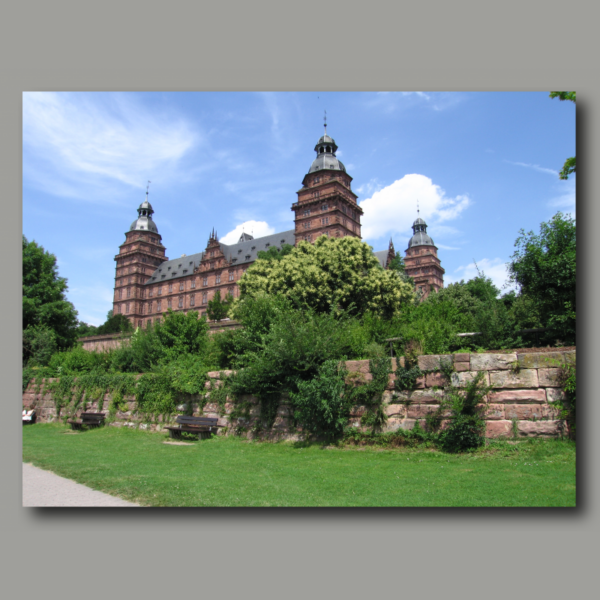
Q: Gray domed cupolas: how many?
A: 3